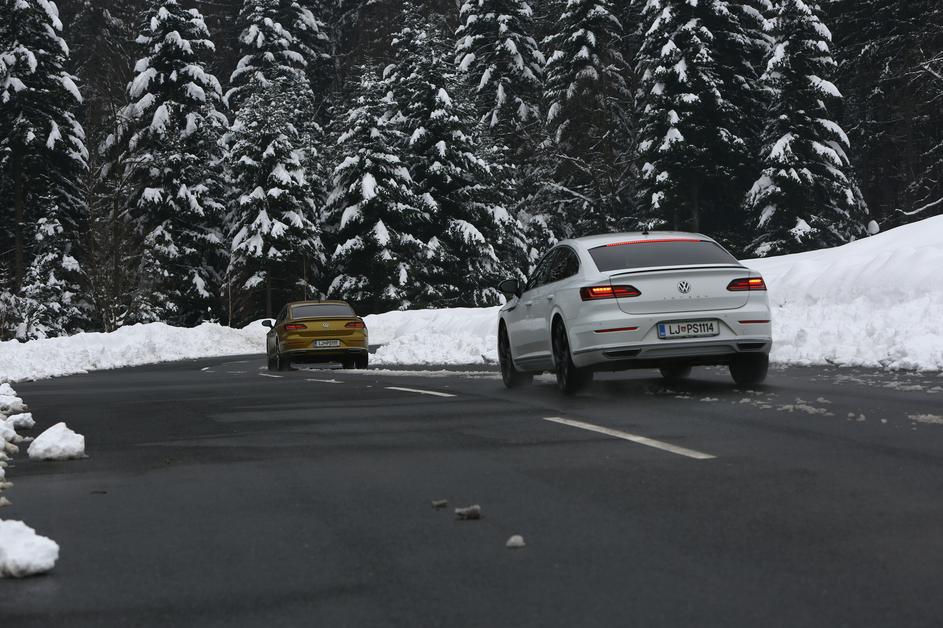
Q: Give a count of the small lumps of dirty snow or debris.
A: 3